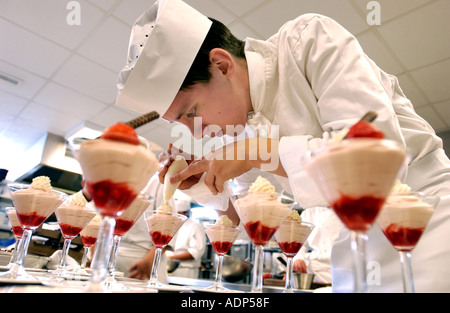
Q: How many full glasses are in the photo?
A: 12